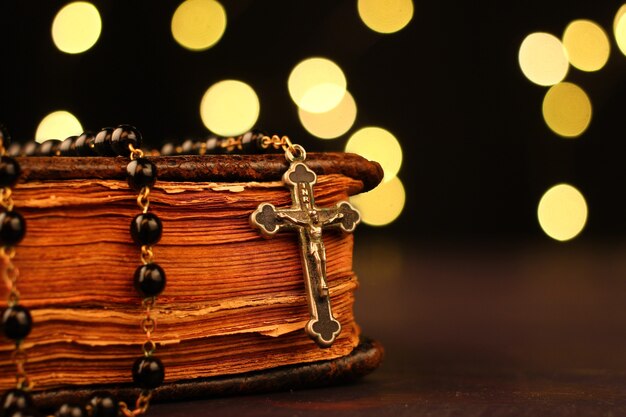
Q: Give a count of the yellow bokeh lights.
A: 14